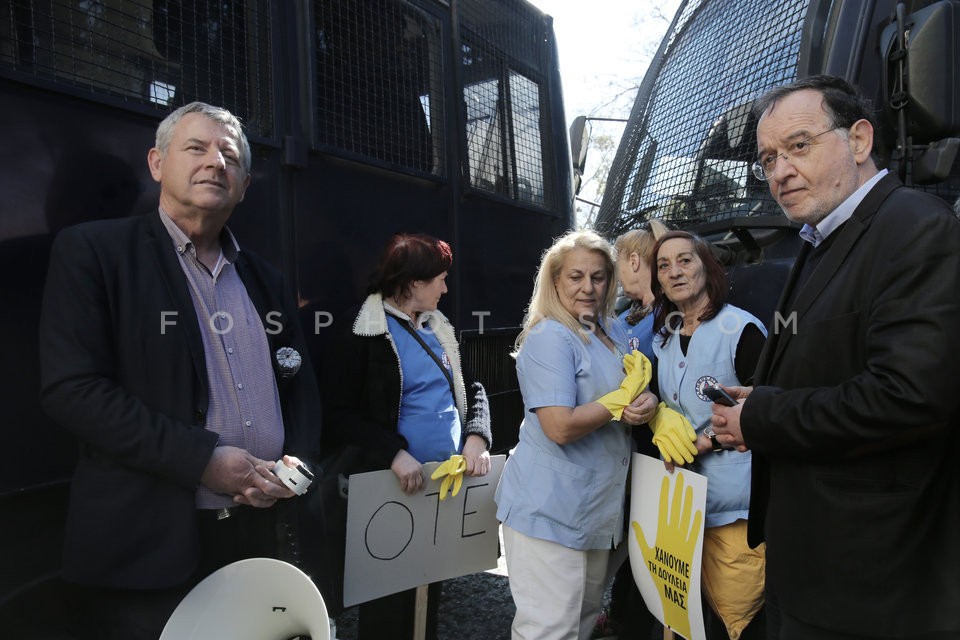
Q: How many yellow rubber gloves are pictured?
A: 3